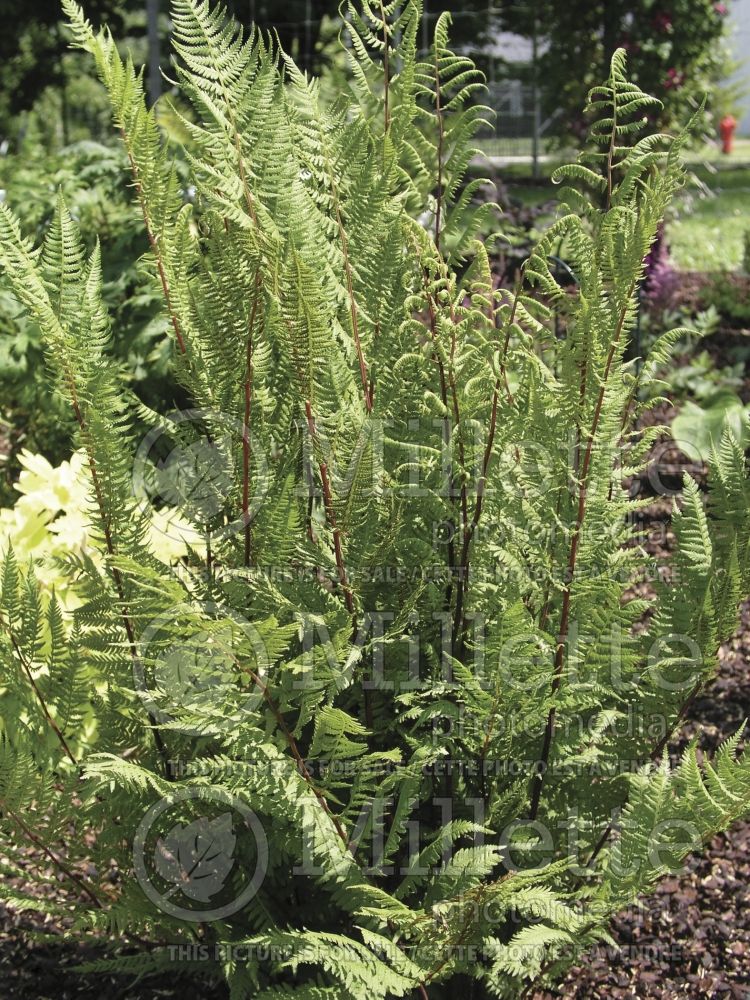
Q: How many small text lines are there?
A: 3